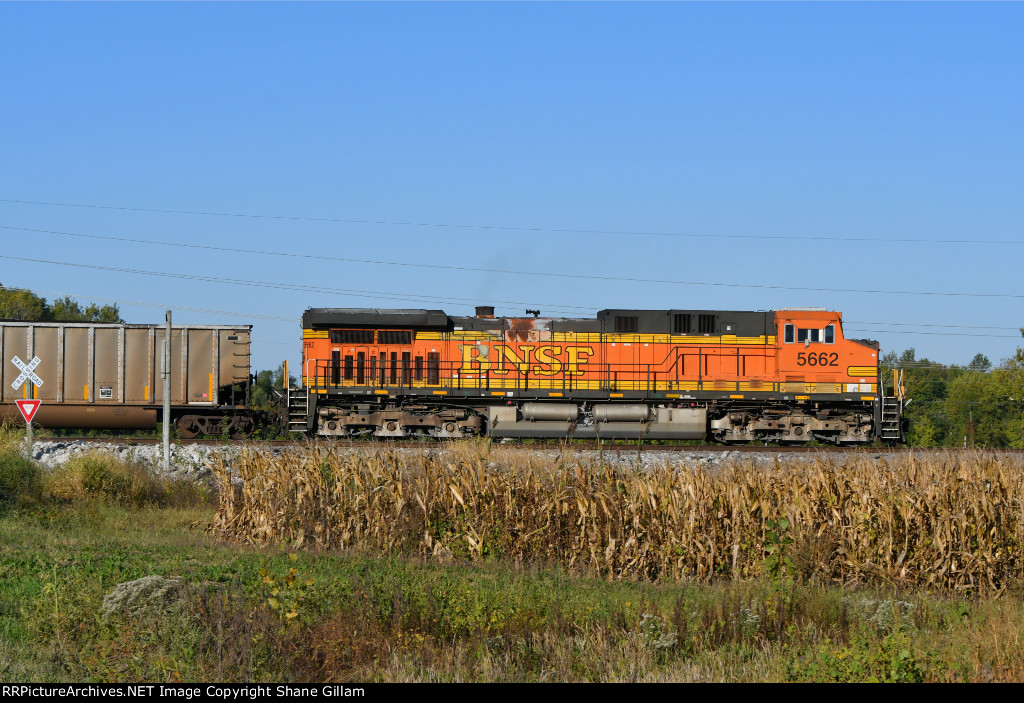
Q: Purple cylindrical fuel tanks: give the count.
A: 0